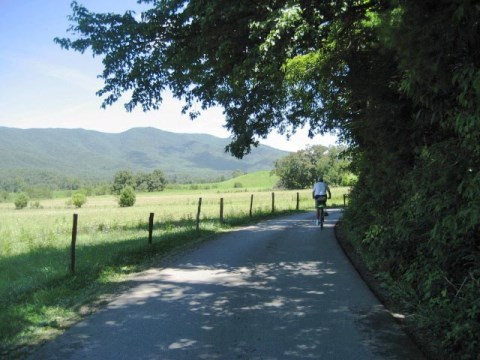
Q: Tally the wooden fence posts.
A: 8